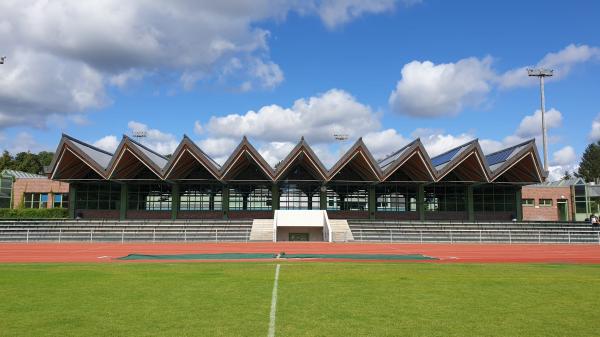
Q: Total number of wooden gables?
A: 9